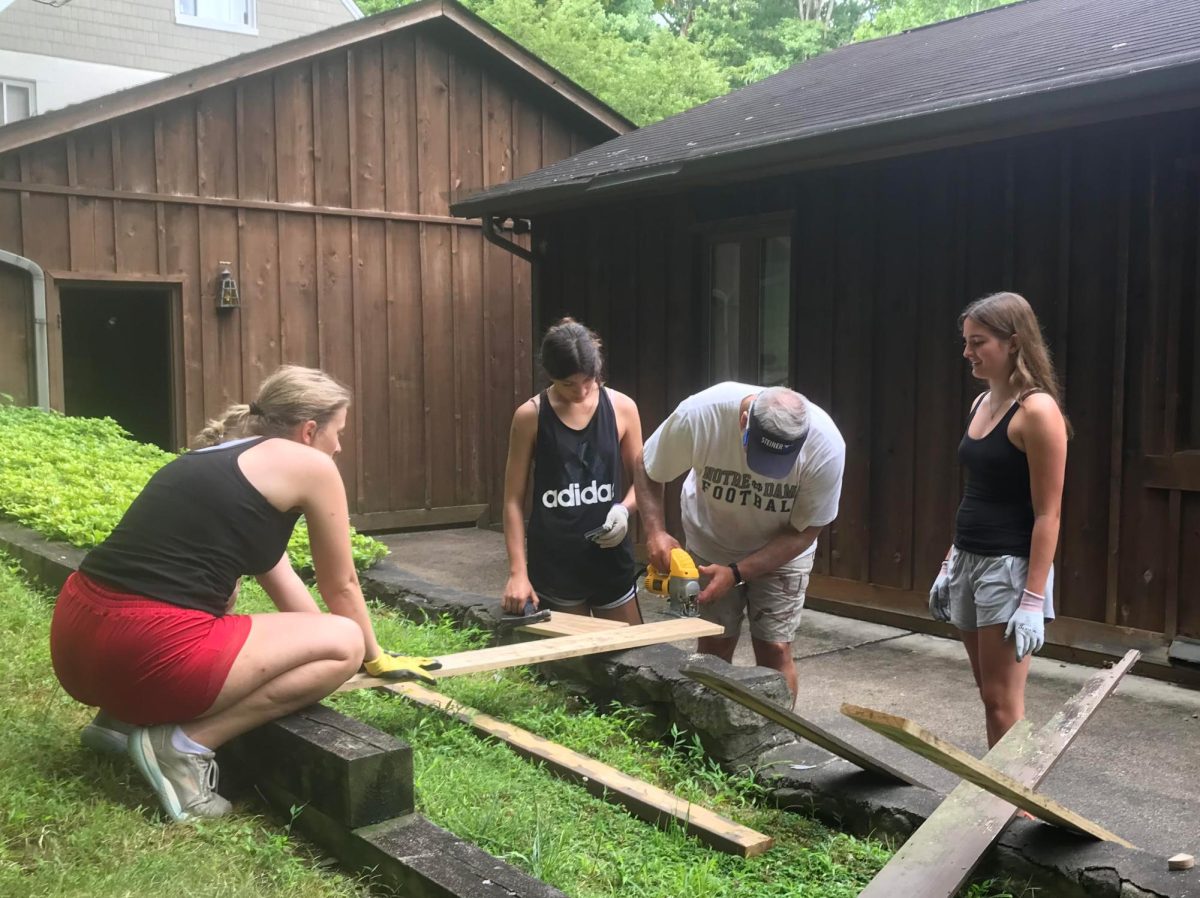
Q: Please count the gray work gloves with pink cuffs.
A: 2